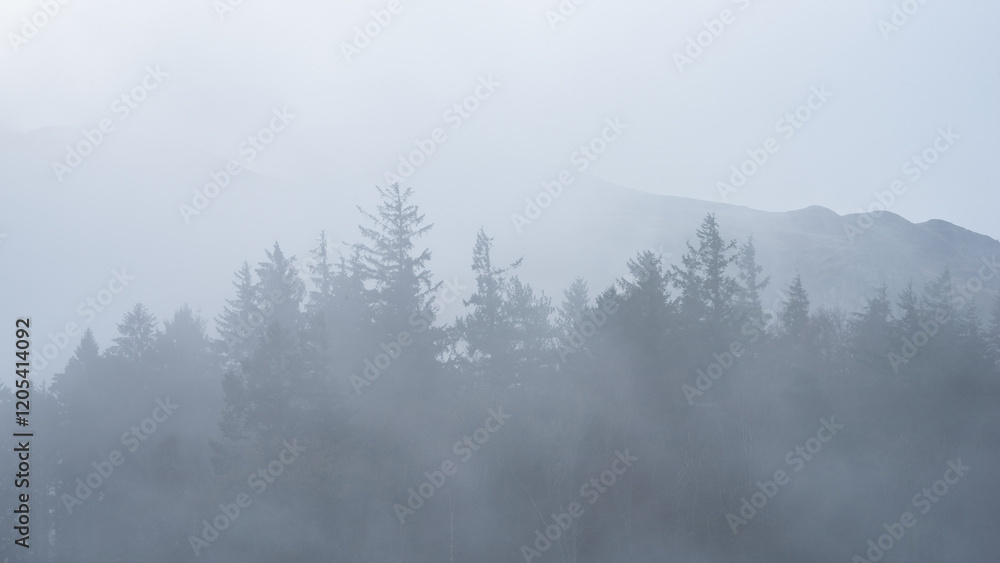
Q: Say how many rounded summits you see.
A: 3